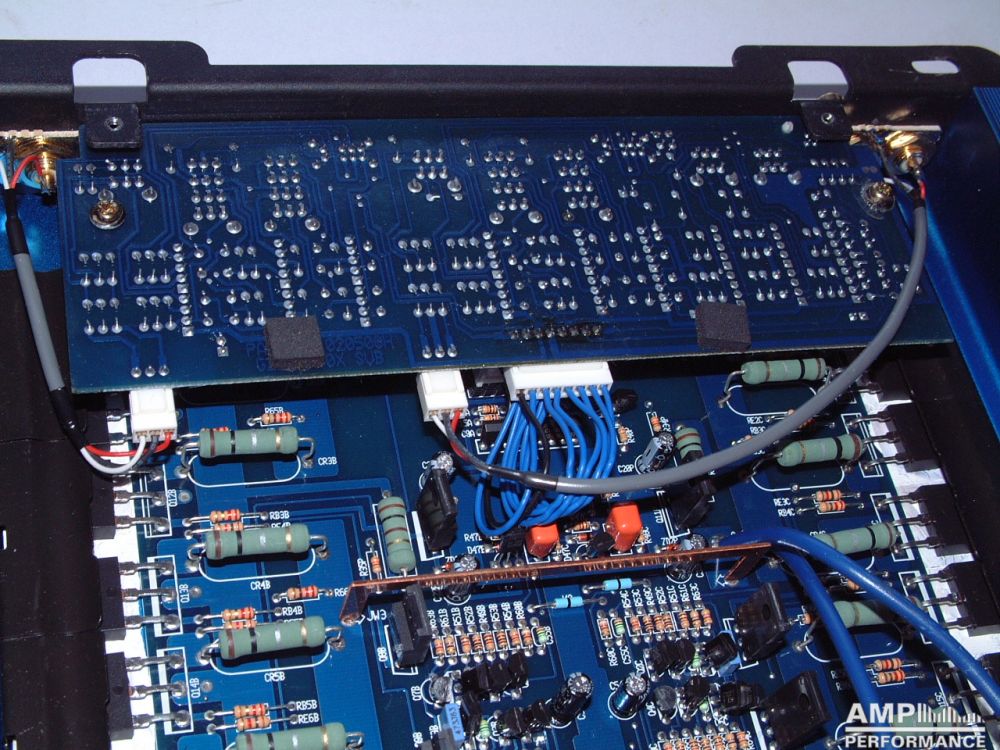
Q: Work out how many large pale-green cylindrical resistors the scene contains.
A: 11